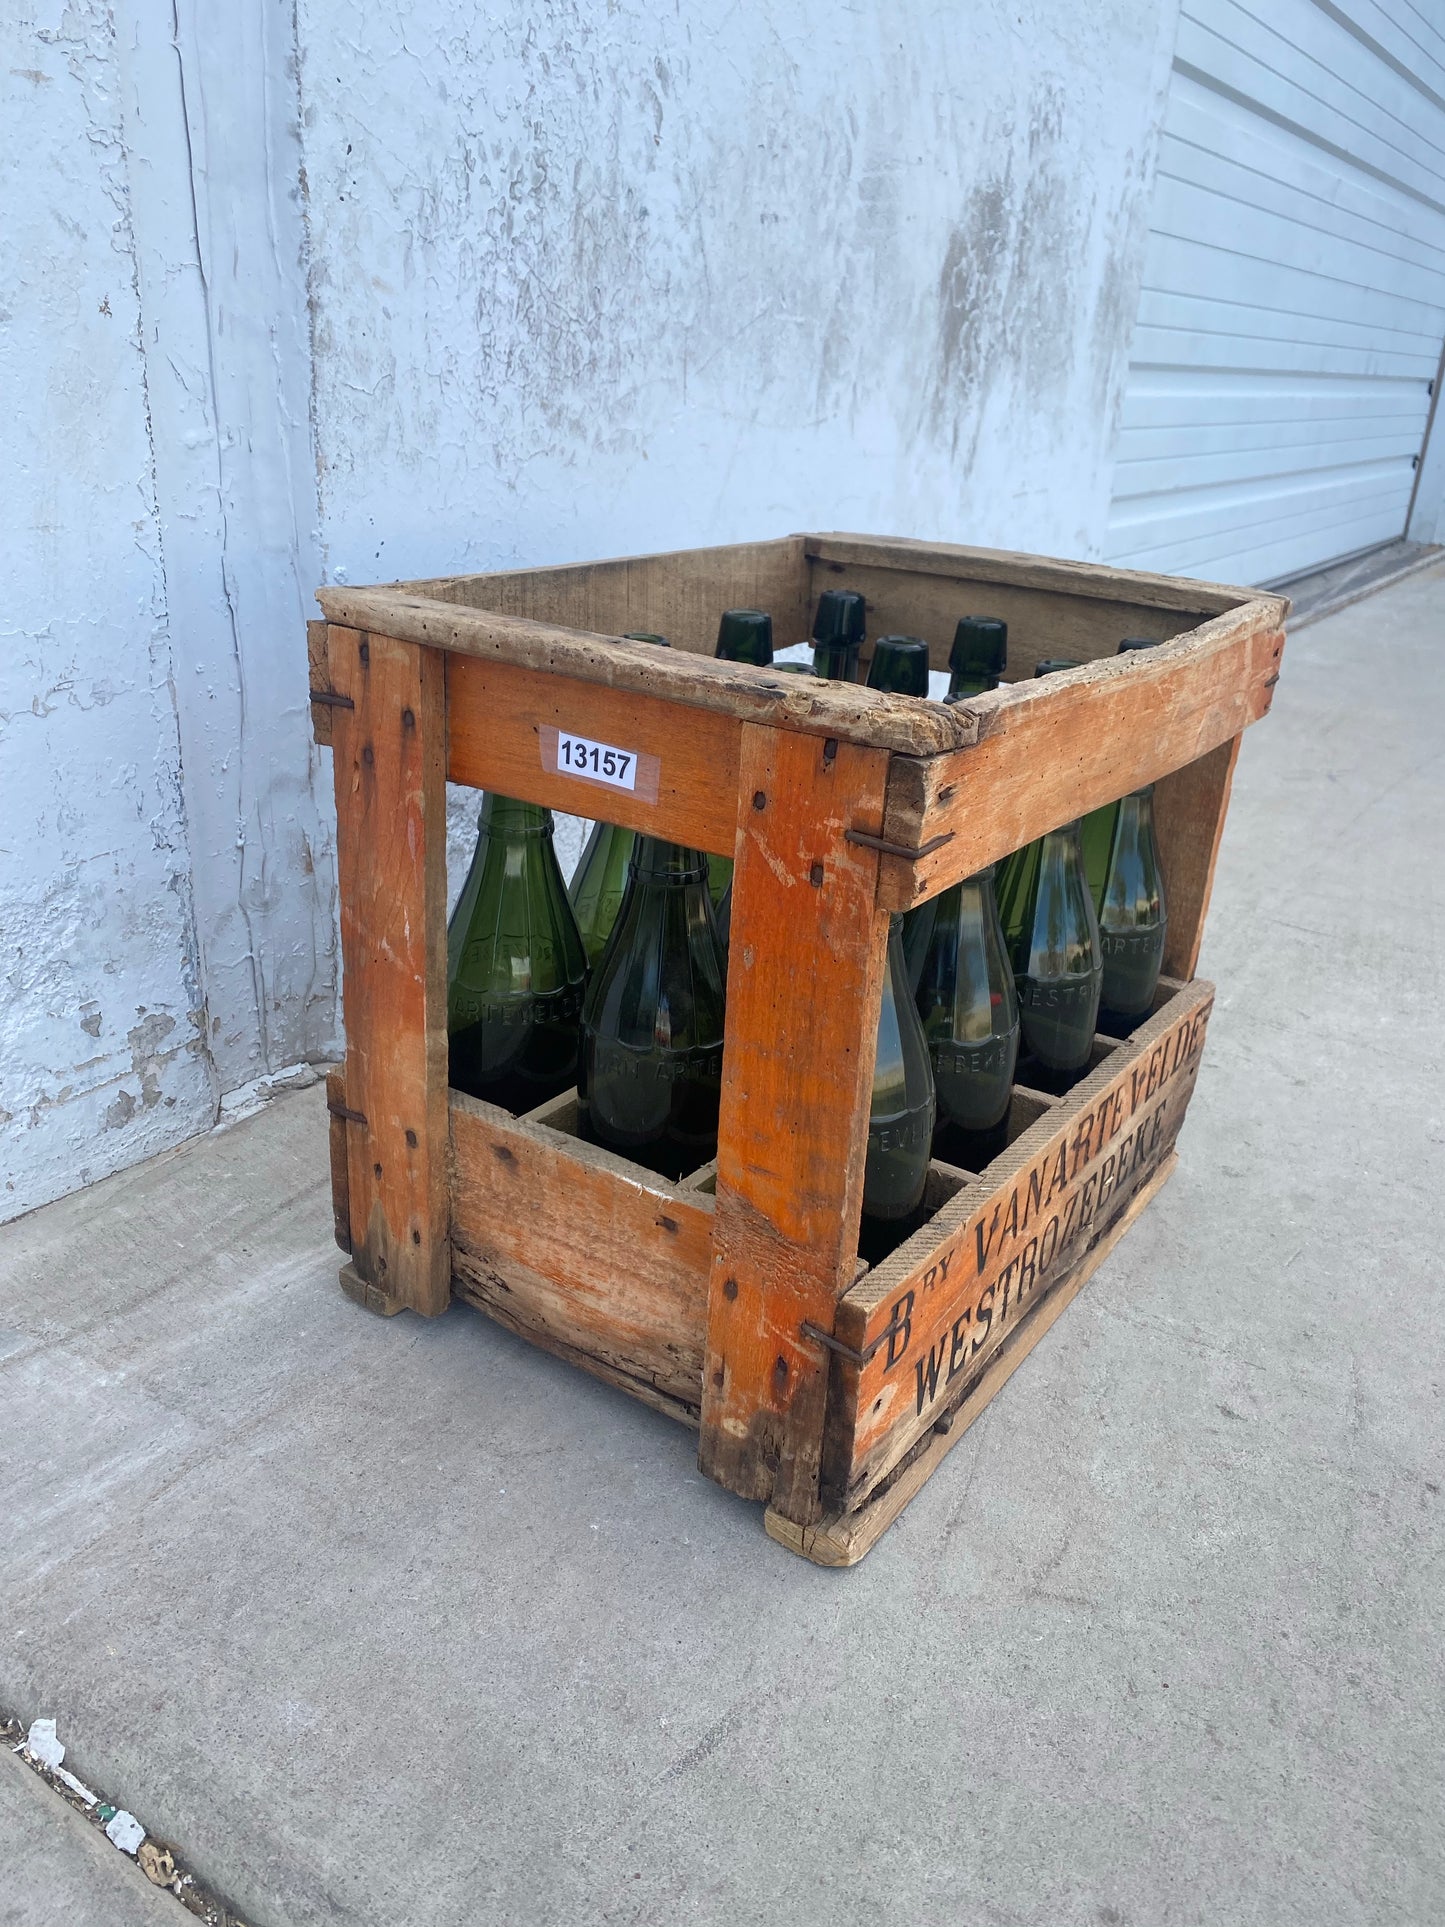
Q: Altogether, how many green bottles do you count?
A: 12